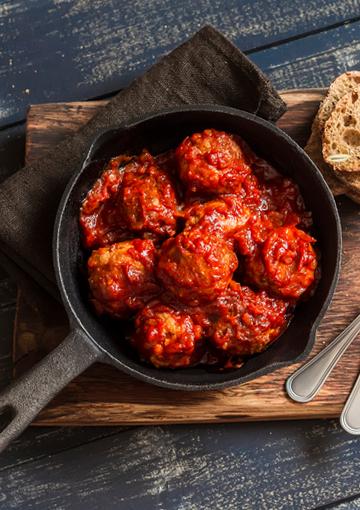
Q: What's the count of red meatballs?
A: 8